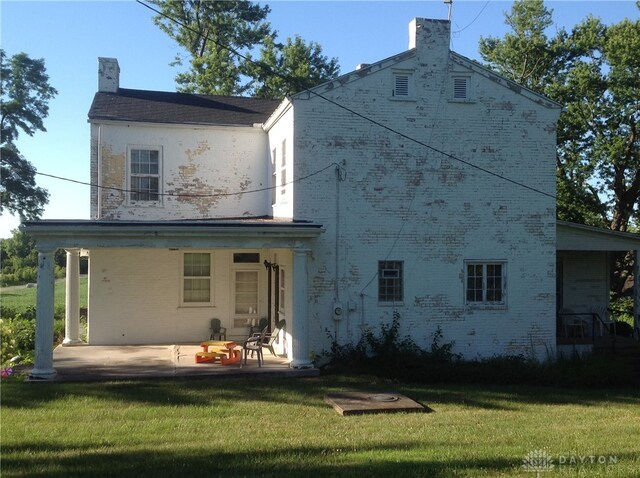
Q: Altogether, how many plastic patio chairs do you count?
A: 4